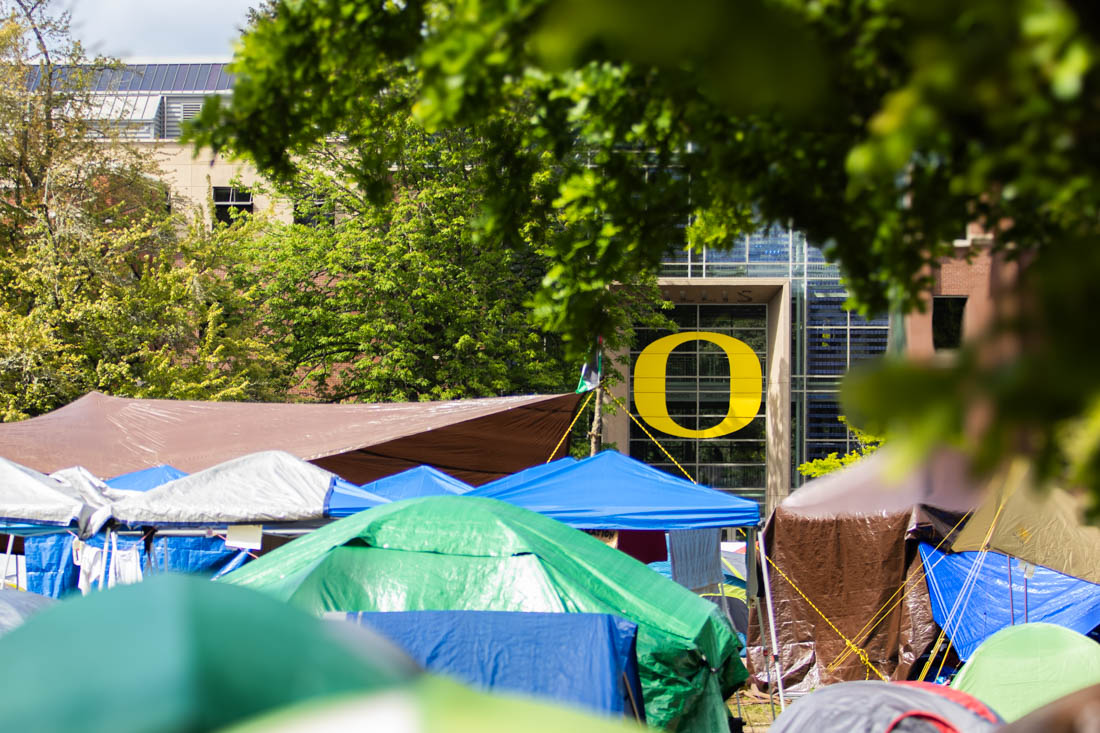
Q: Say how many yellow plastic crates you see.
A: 0